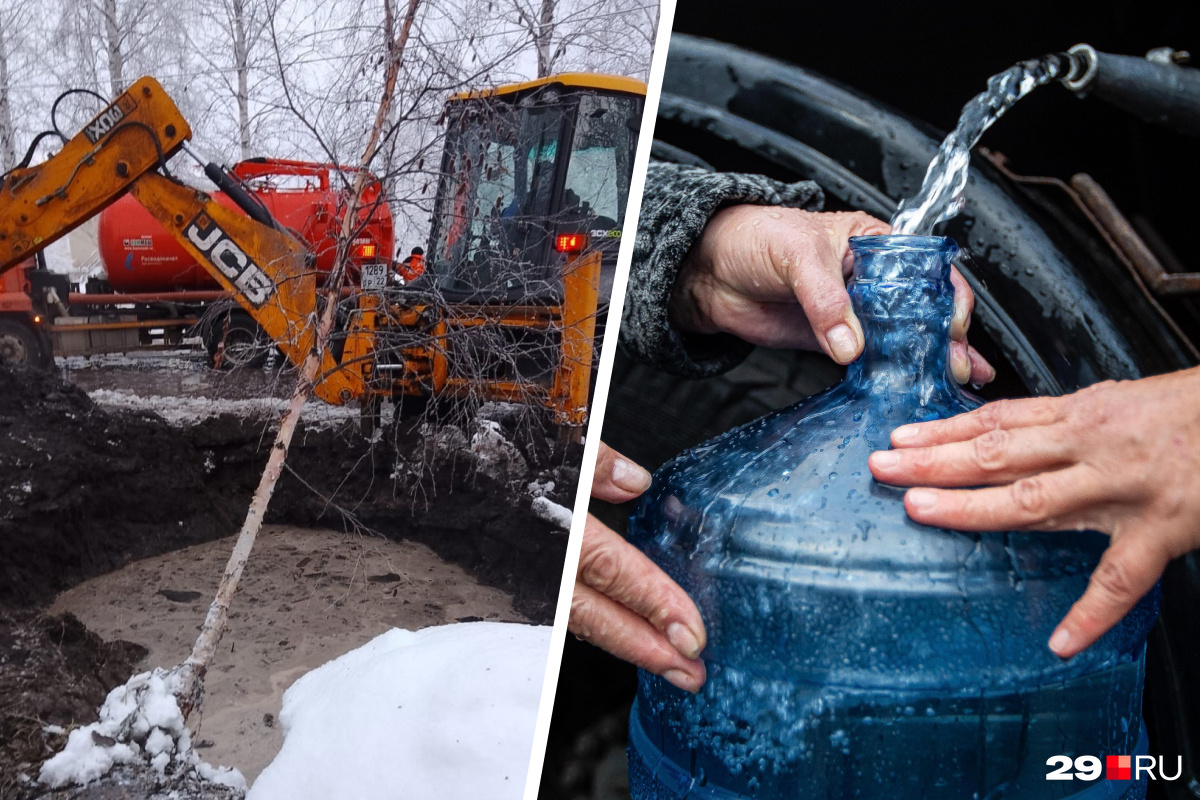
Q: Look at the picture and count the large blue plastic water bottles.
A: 1